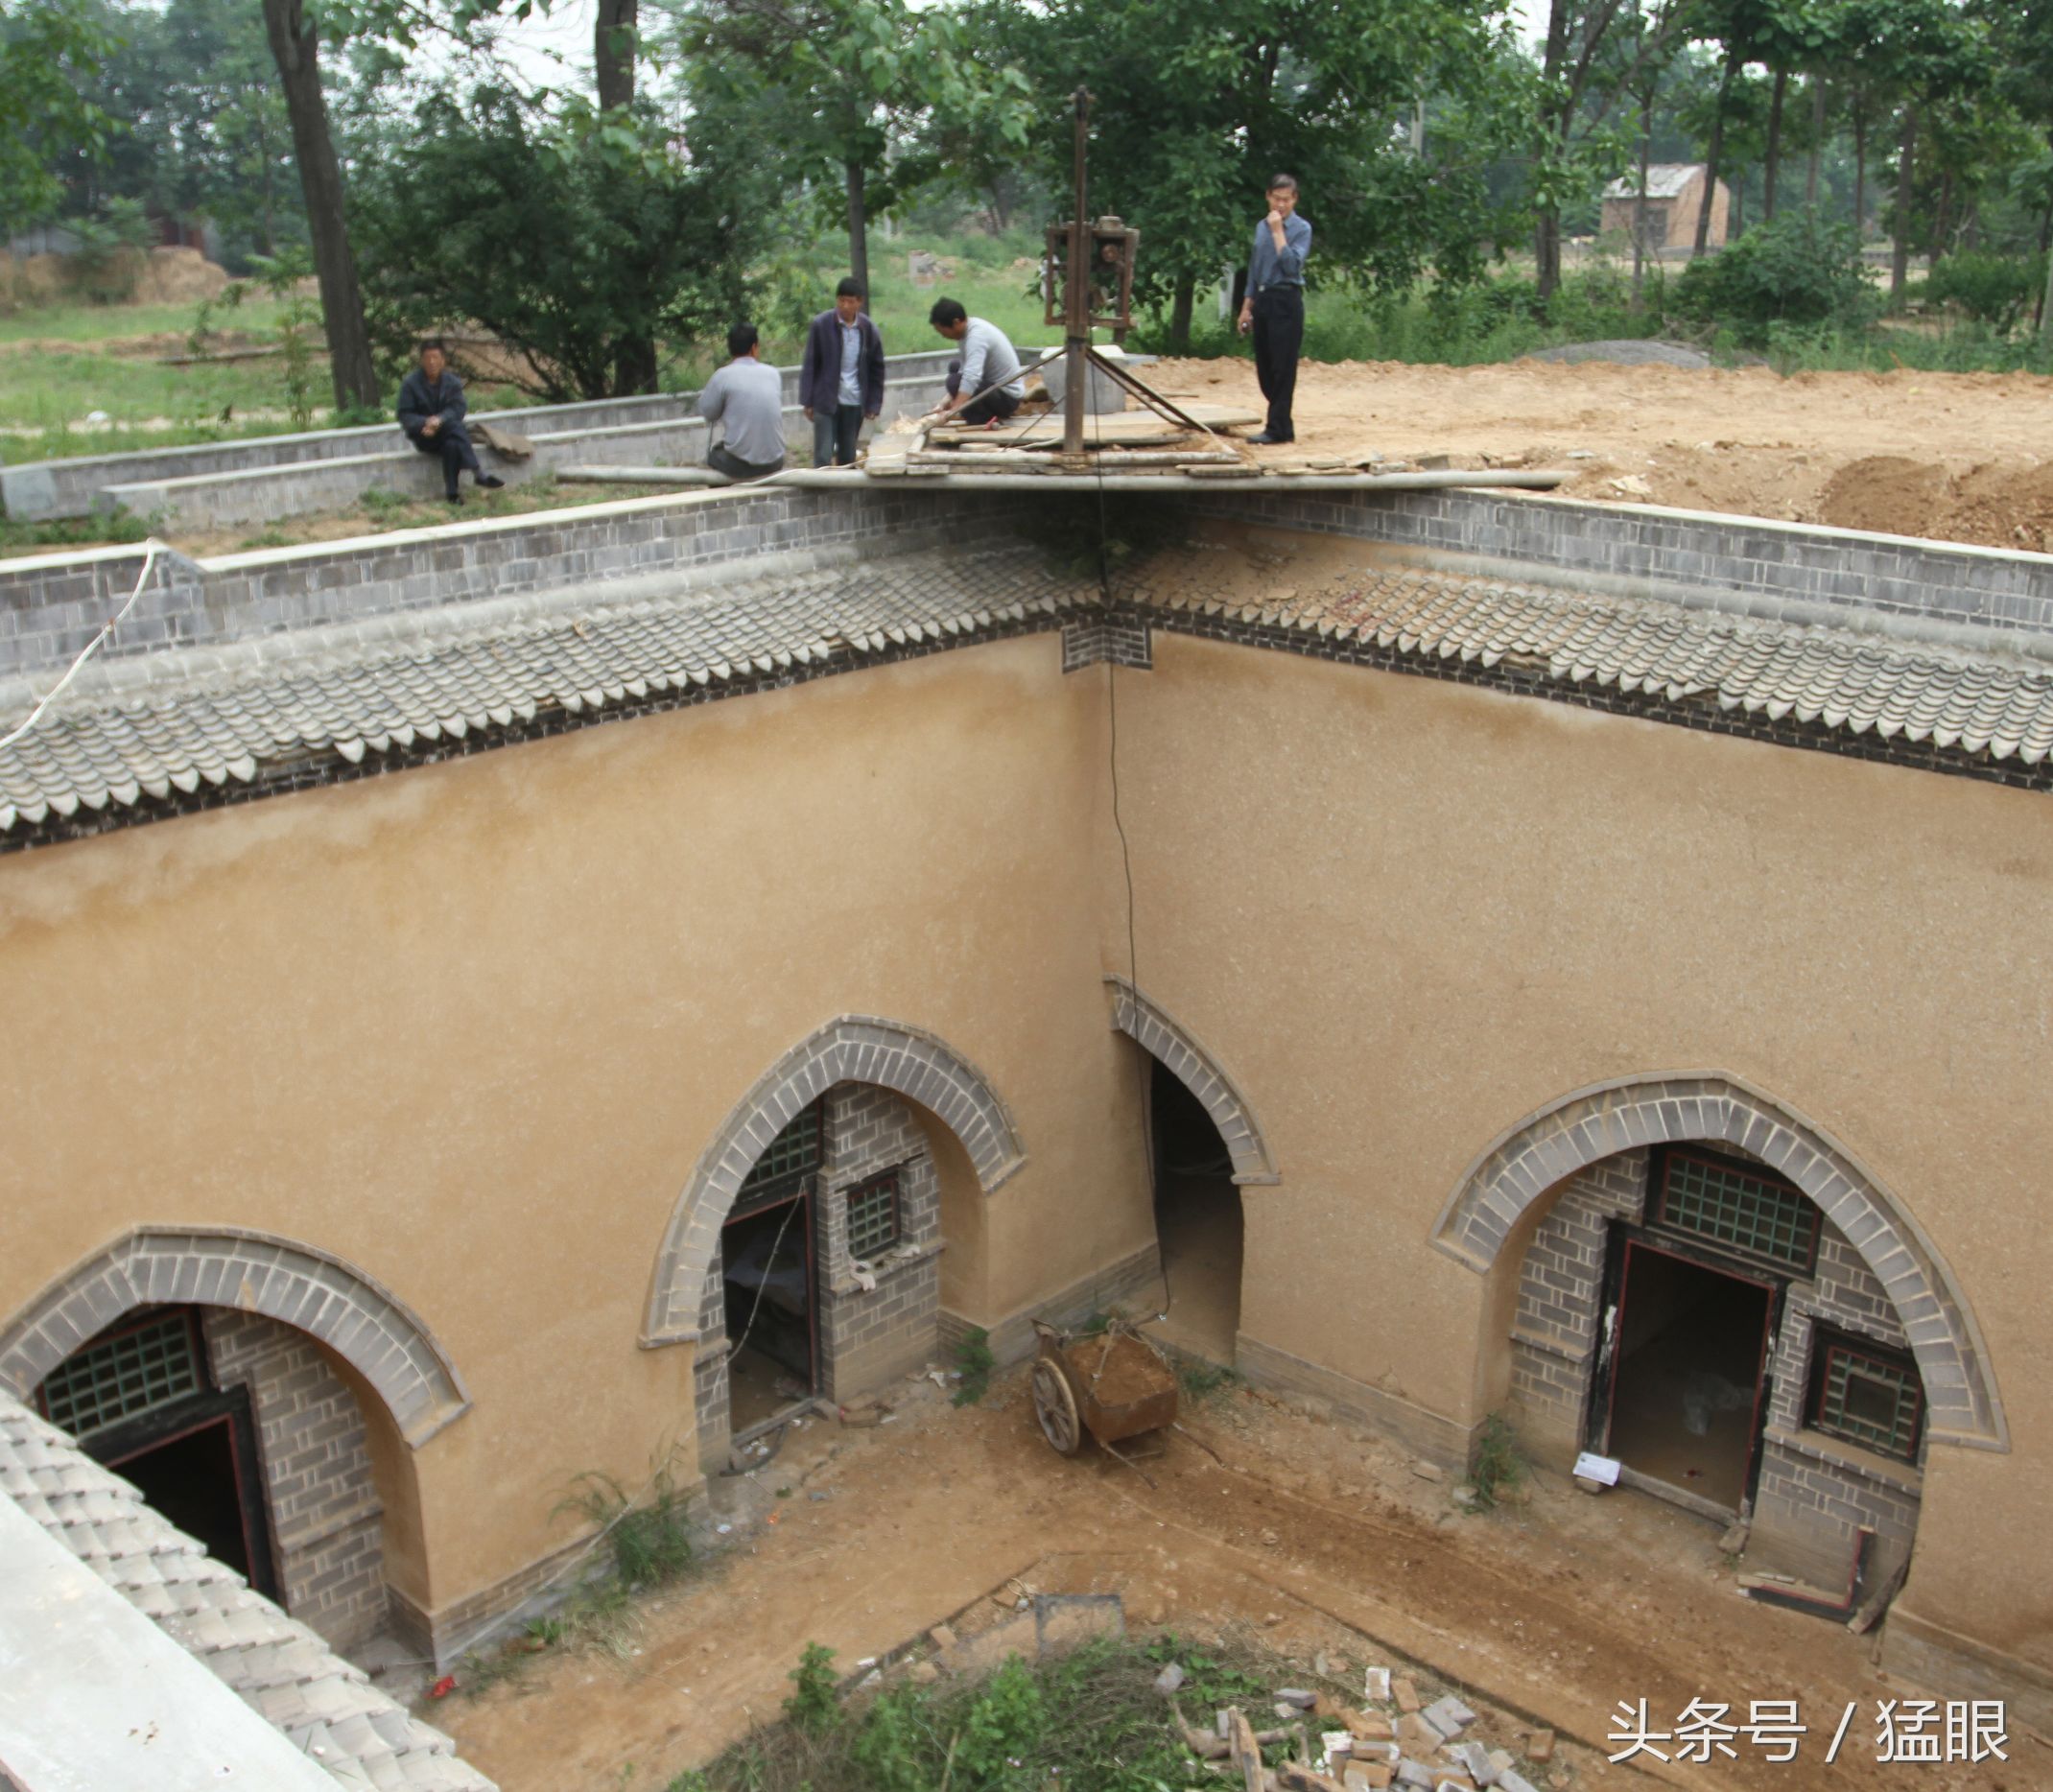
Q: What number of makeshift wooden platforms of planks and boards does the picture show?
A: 1